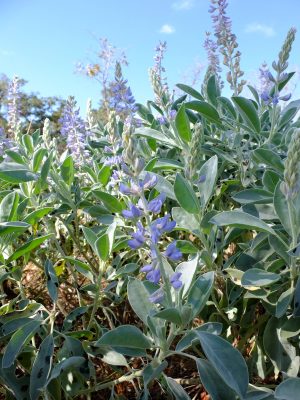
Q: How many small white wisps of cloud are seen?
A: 3